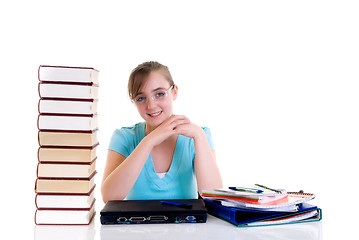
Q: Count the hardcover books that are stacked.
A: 10